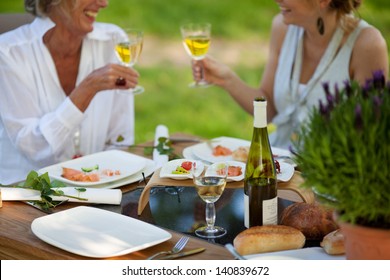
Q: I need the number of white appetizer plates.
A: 3